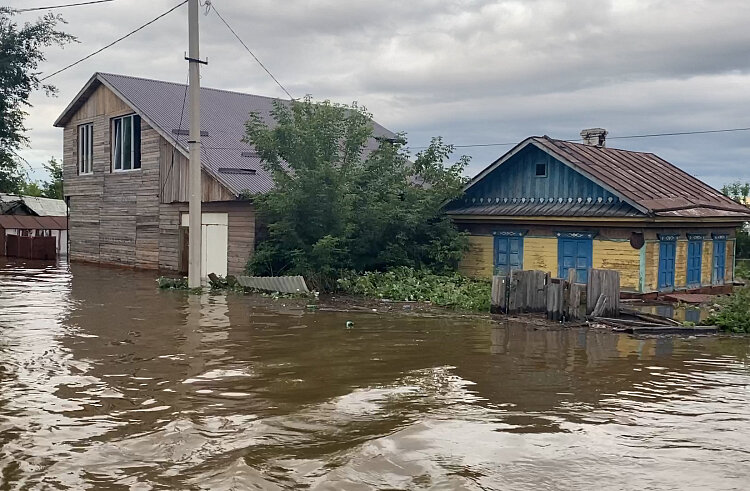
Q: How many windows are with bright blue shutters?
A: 5